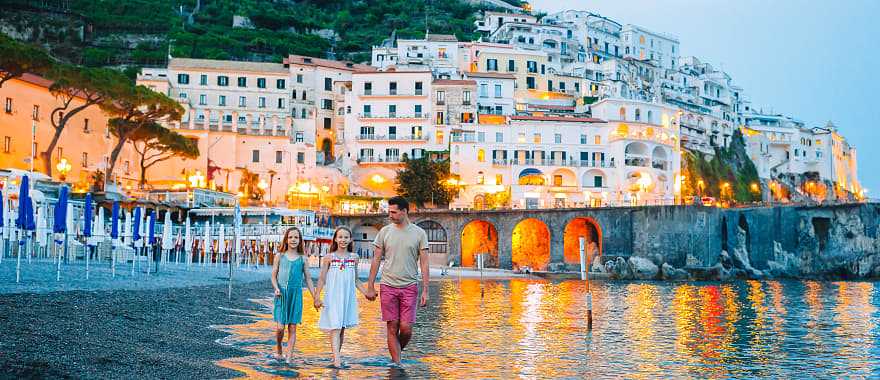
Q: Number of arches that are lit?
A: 3